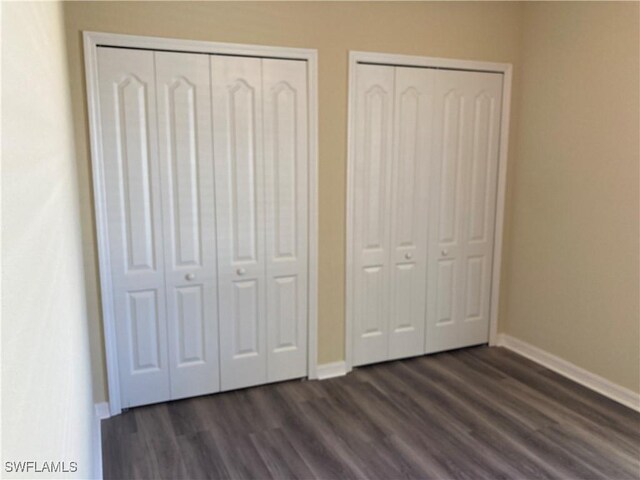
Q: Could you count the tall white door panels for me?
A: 8